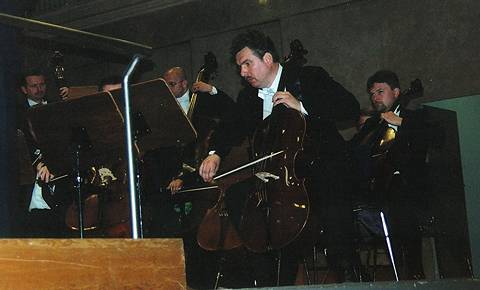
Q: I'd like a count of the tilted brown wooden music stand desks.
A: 2